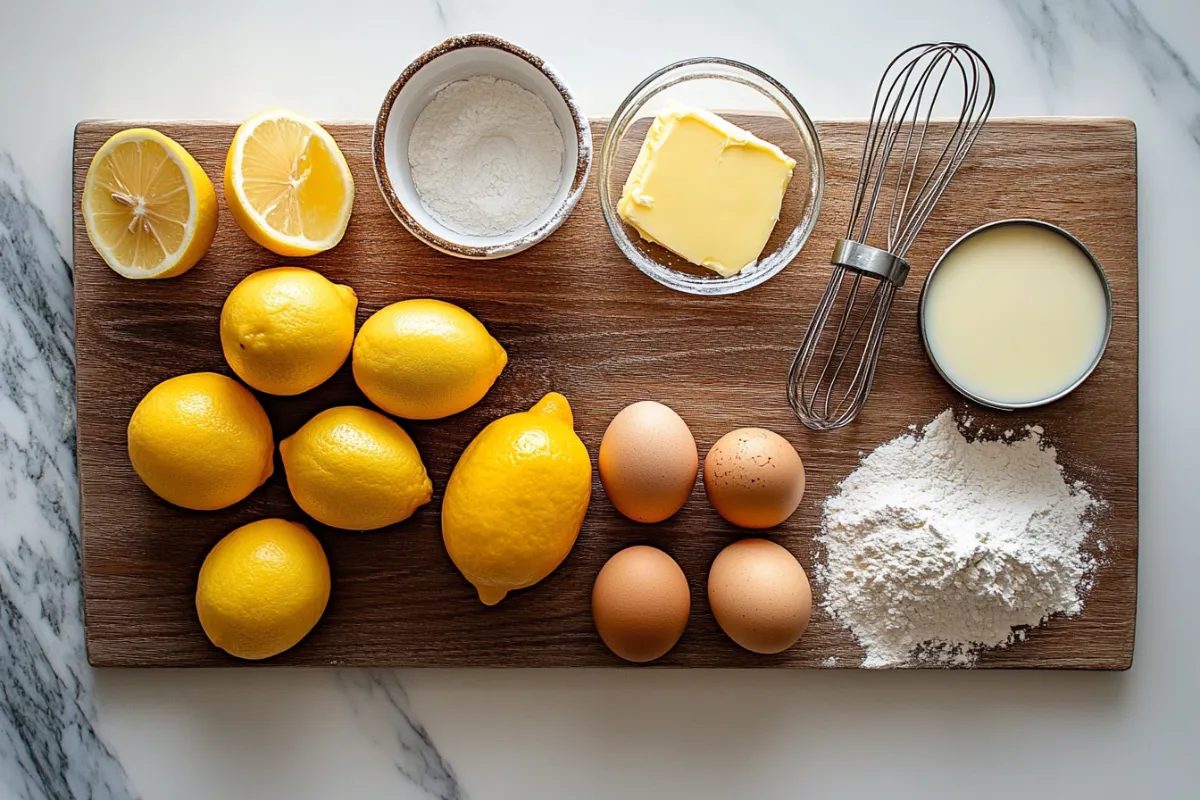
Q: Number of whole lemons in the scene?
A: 6